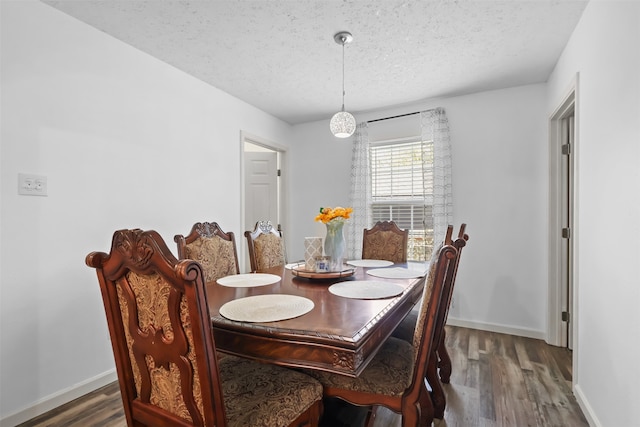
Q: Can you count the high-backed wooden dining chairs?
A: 6